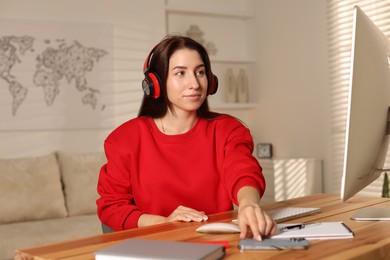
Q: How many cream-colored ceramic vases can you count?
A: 2